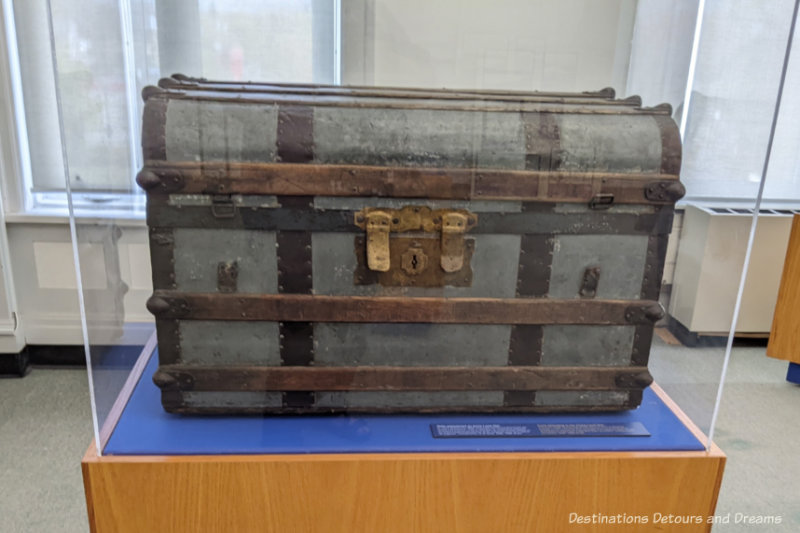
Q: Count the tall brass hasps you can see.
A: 2